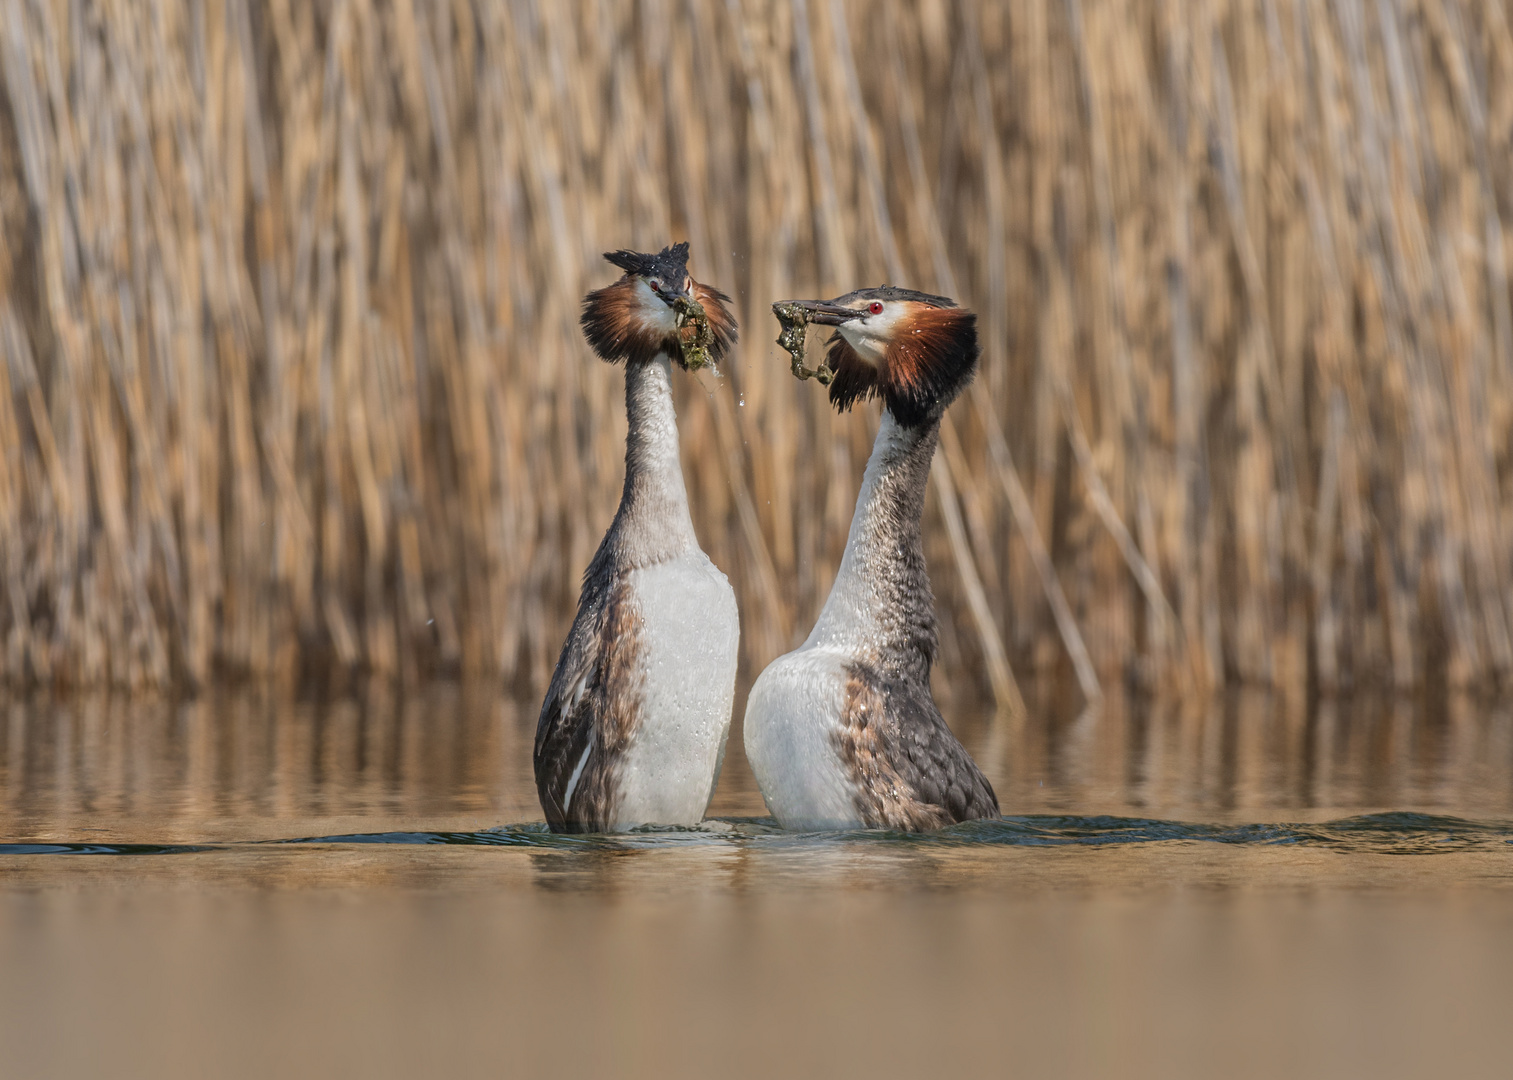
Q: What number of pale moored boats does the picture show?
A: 0